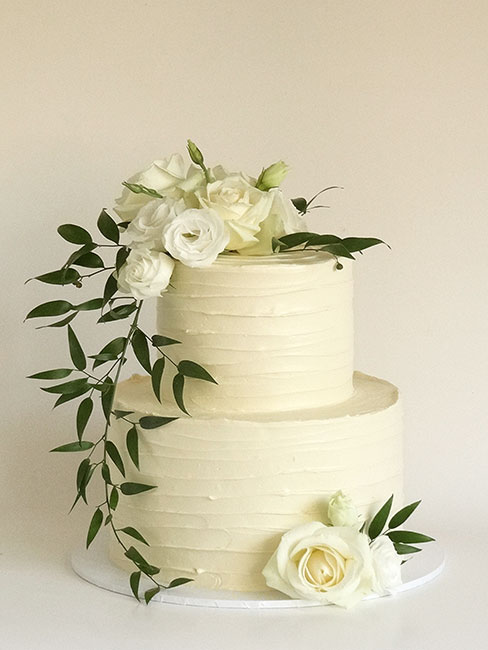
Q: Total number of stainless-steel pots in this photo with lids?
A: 0